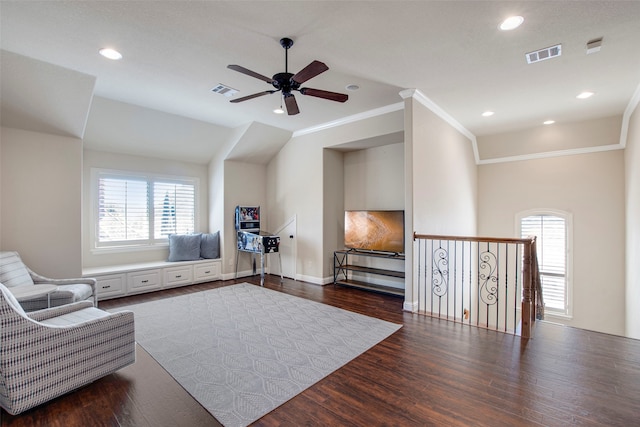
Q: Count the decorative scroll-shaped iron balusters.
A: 2